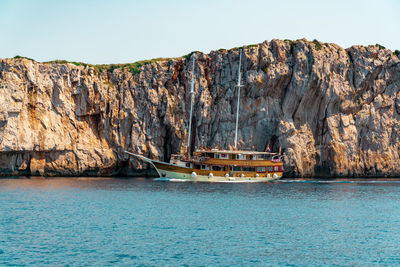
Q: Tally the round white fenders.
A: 7